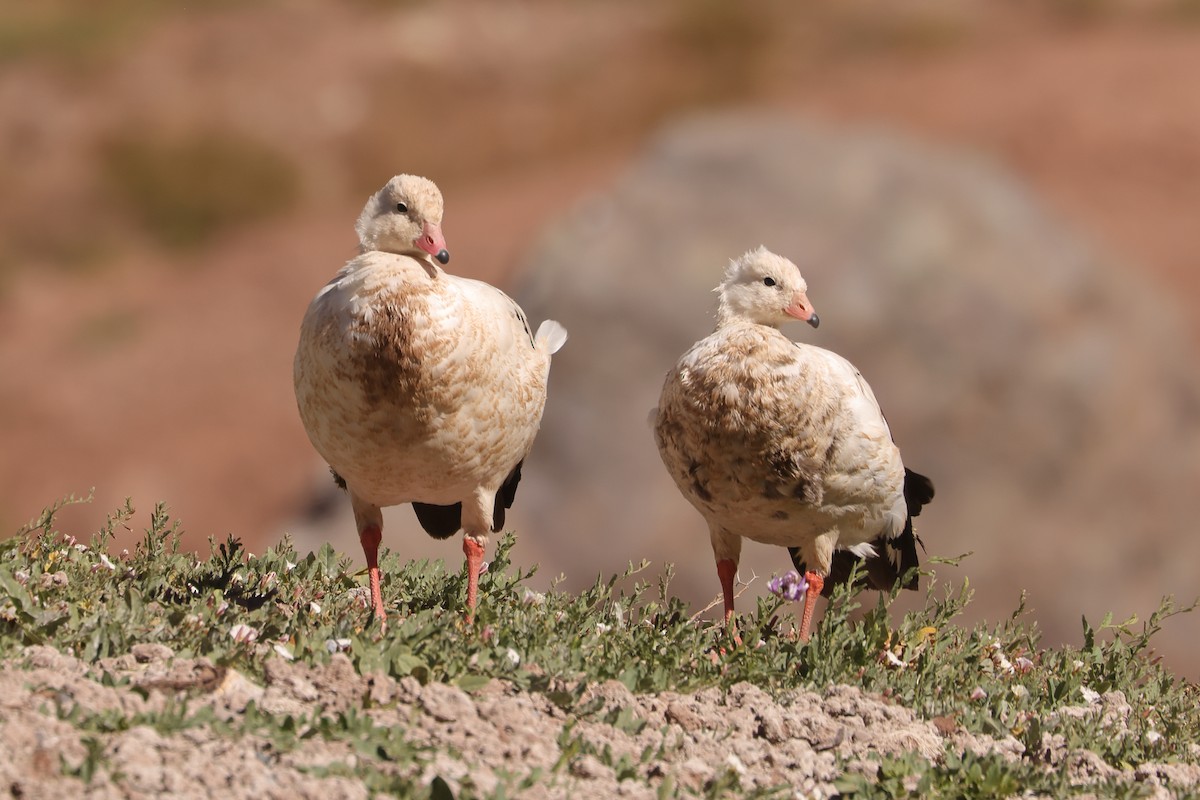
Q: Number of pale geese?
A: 2